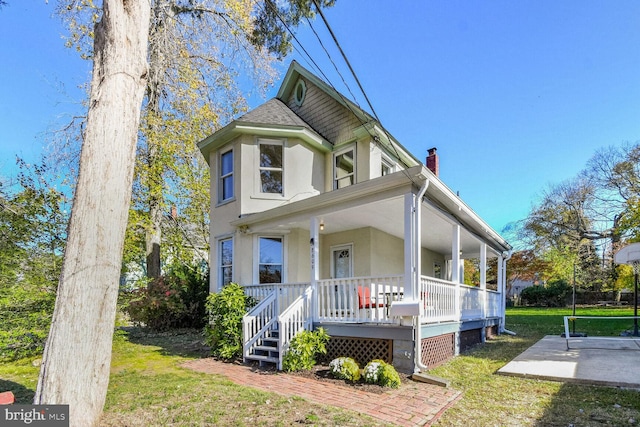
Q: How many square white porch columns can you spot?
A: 5